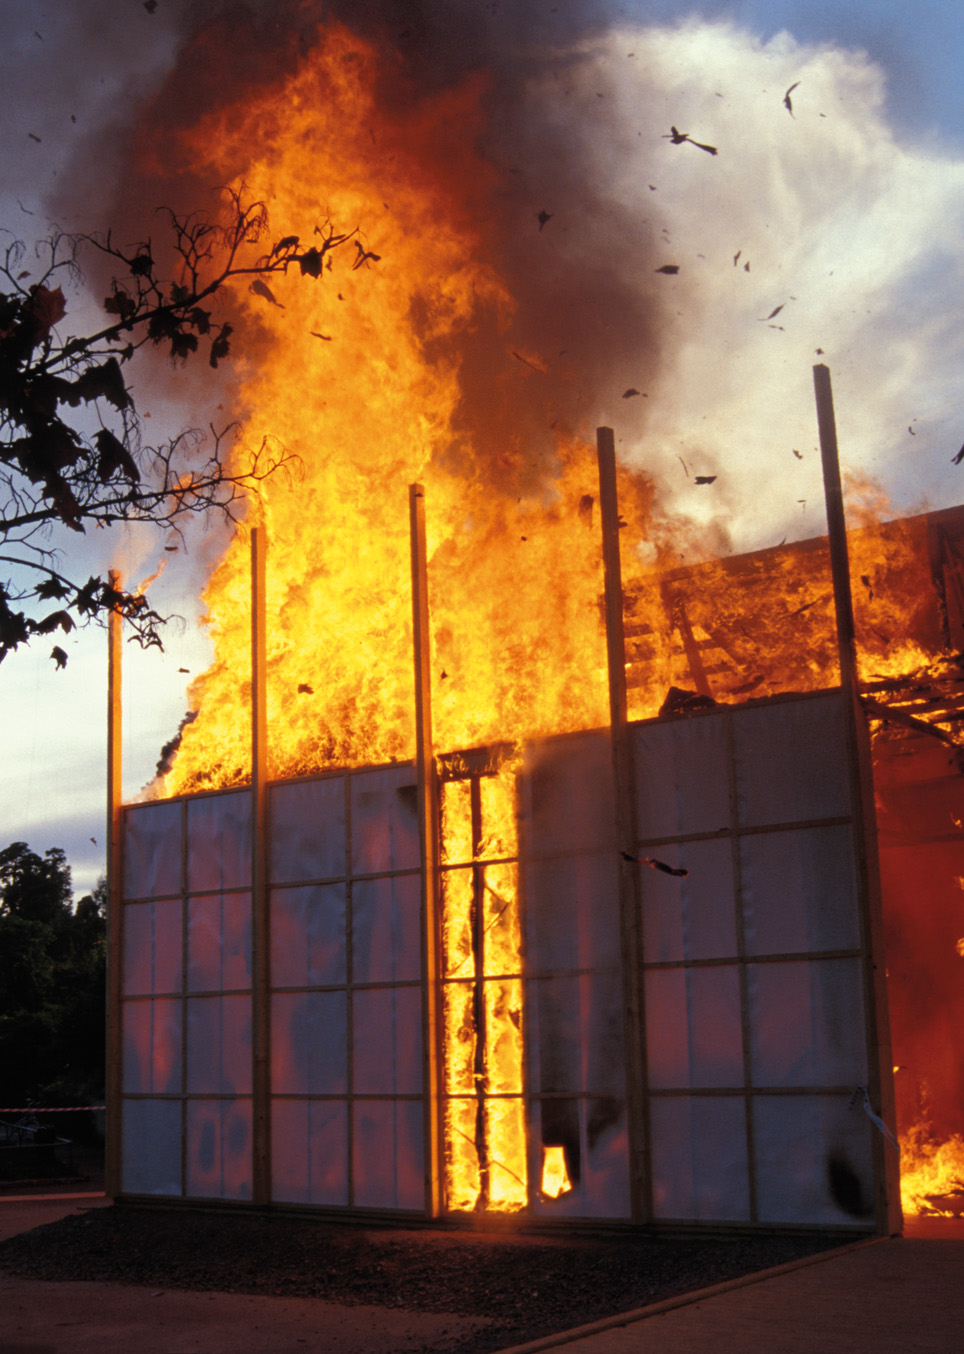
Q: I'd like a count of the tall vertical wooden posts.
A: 5